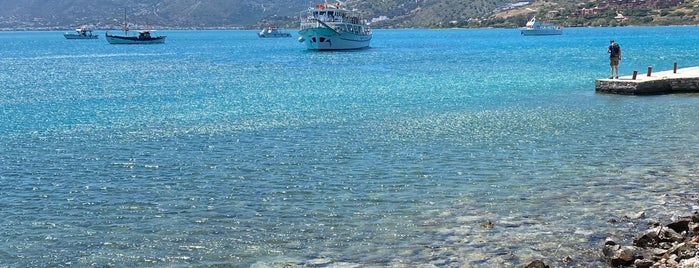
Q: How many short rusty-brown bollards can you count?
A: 3